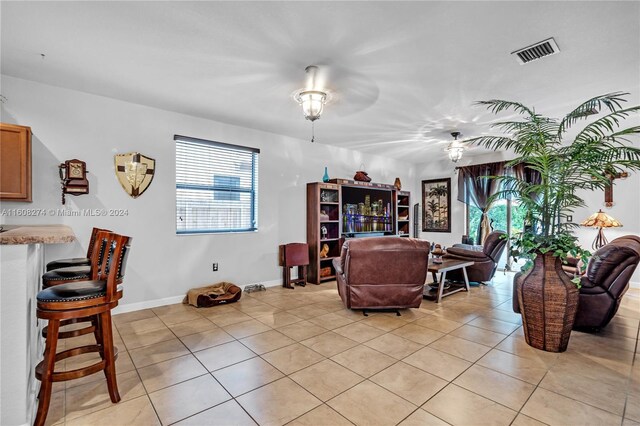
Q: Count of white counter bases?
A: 1